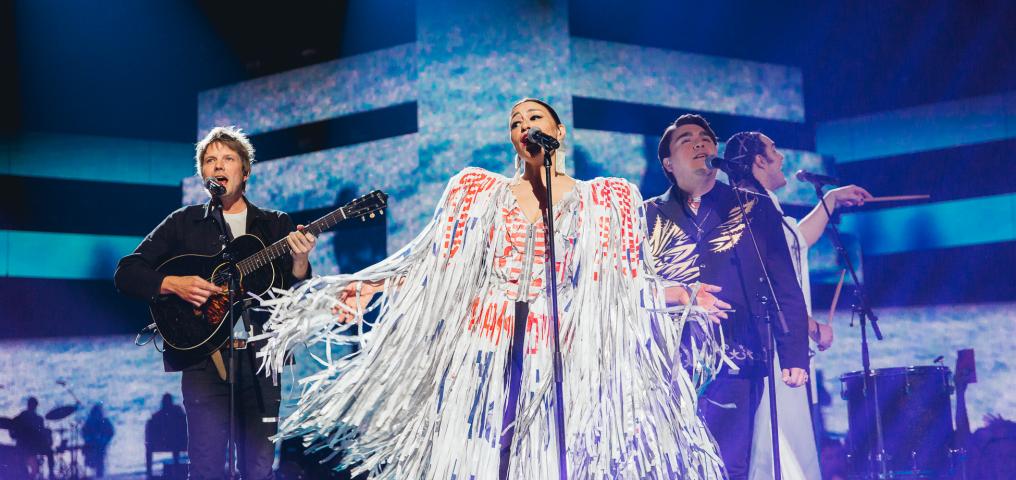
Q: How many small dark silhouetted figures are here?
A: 3